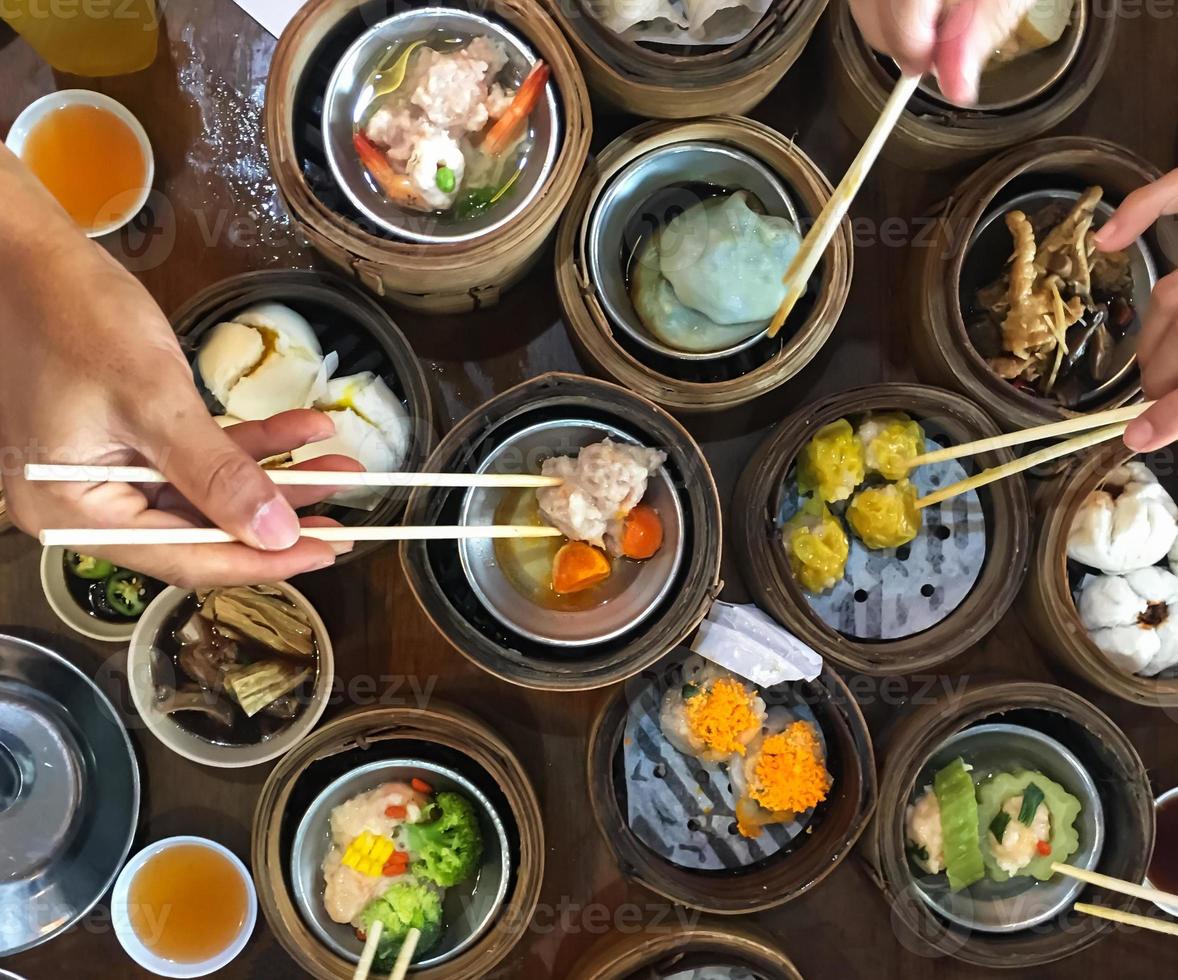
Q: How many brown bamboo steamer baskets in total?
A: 13